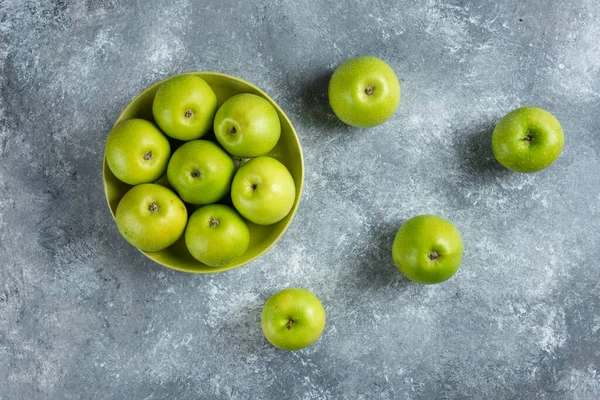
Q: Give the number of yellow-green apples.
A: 11